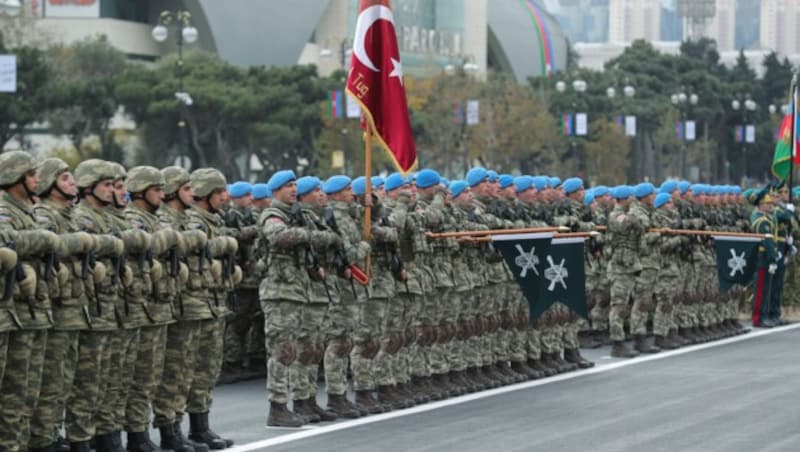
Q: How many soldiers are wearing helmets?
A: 7